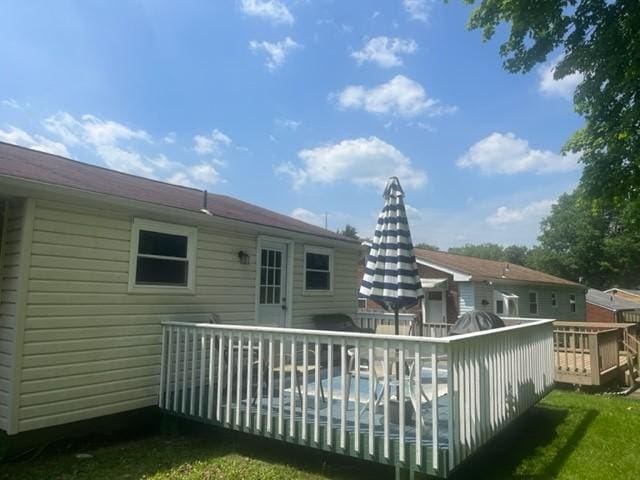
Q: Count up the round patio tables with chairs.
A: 1